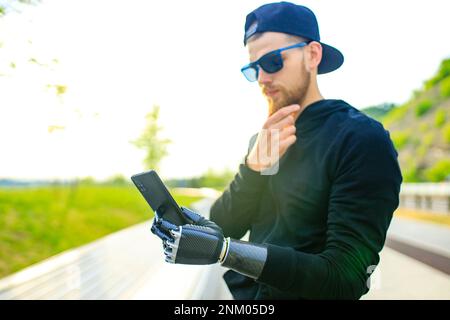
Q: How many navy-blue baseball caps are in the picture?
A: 1